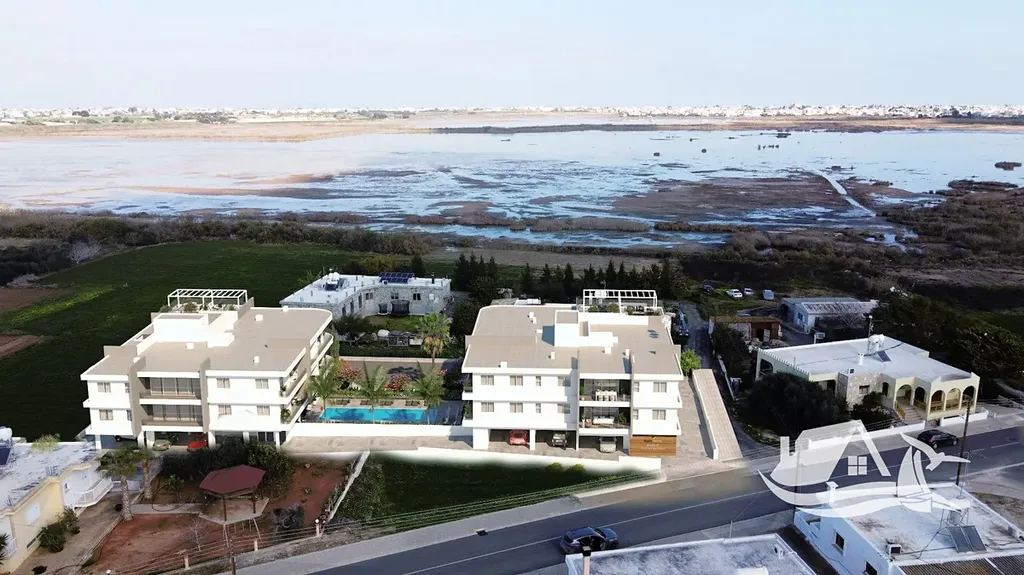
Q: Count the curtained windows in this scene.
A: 14